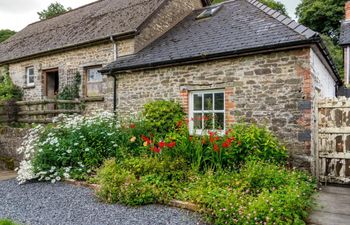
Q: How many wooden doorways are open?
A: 1